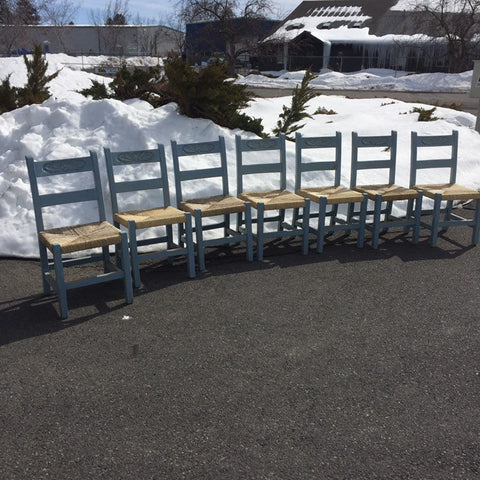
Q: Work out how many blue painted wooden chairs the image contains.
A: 7